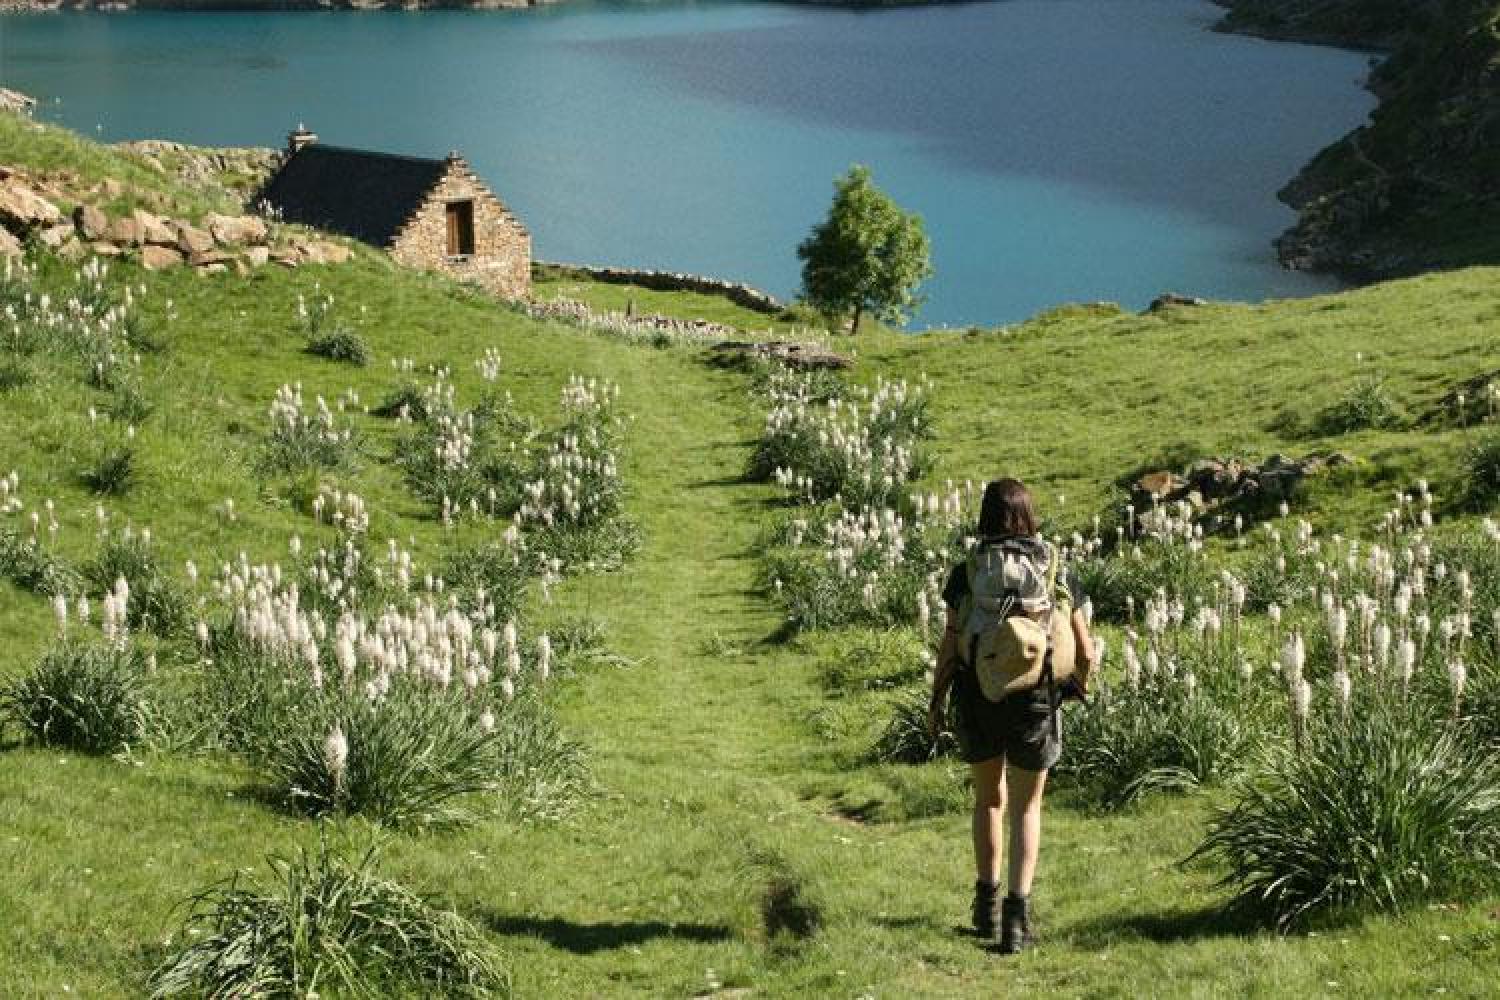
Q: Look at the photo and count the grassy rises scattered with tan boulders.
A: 1